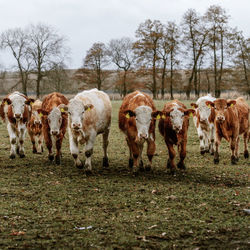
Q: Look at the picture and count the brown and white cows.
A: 8